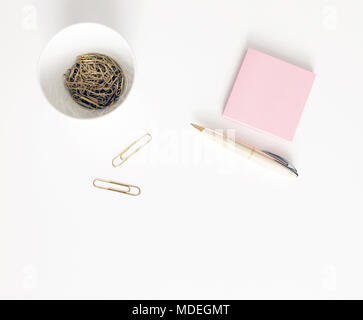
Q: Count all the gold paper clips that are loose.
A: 2